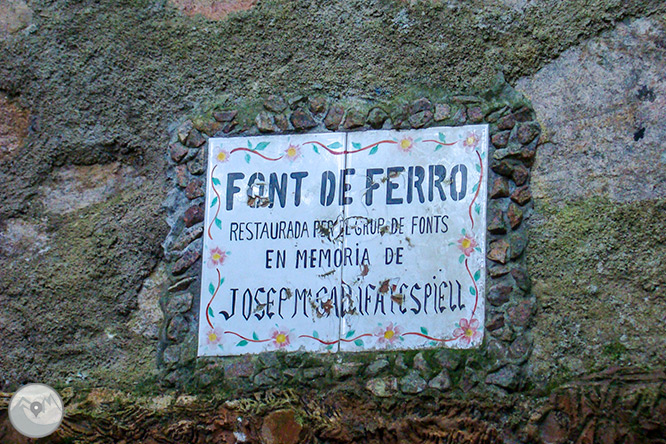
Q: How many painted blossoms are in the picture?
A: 10